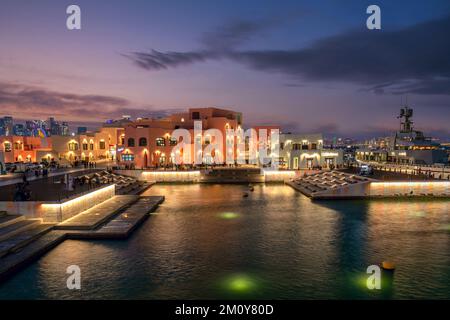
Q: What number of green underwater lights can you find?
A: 3